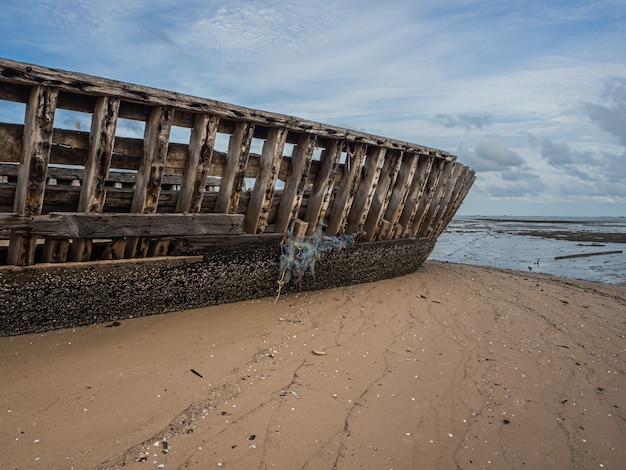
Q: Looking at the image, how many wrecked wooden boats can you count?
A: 1